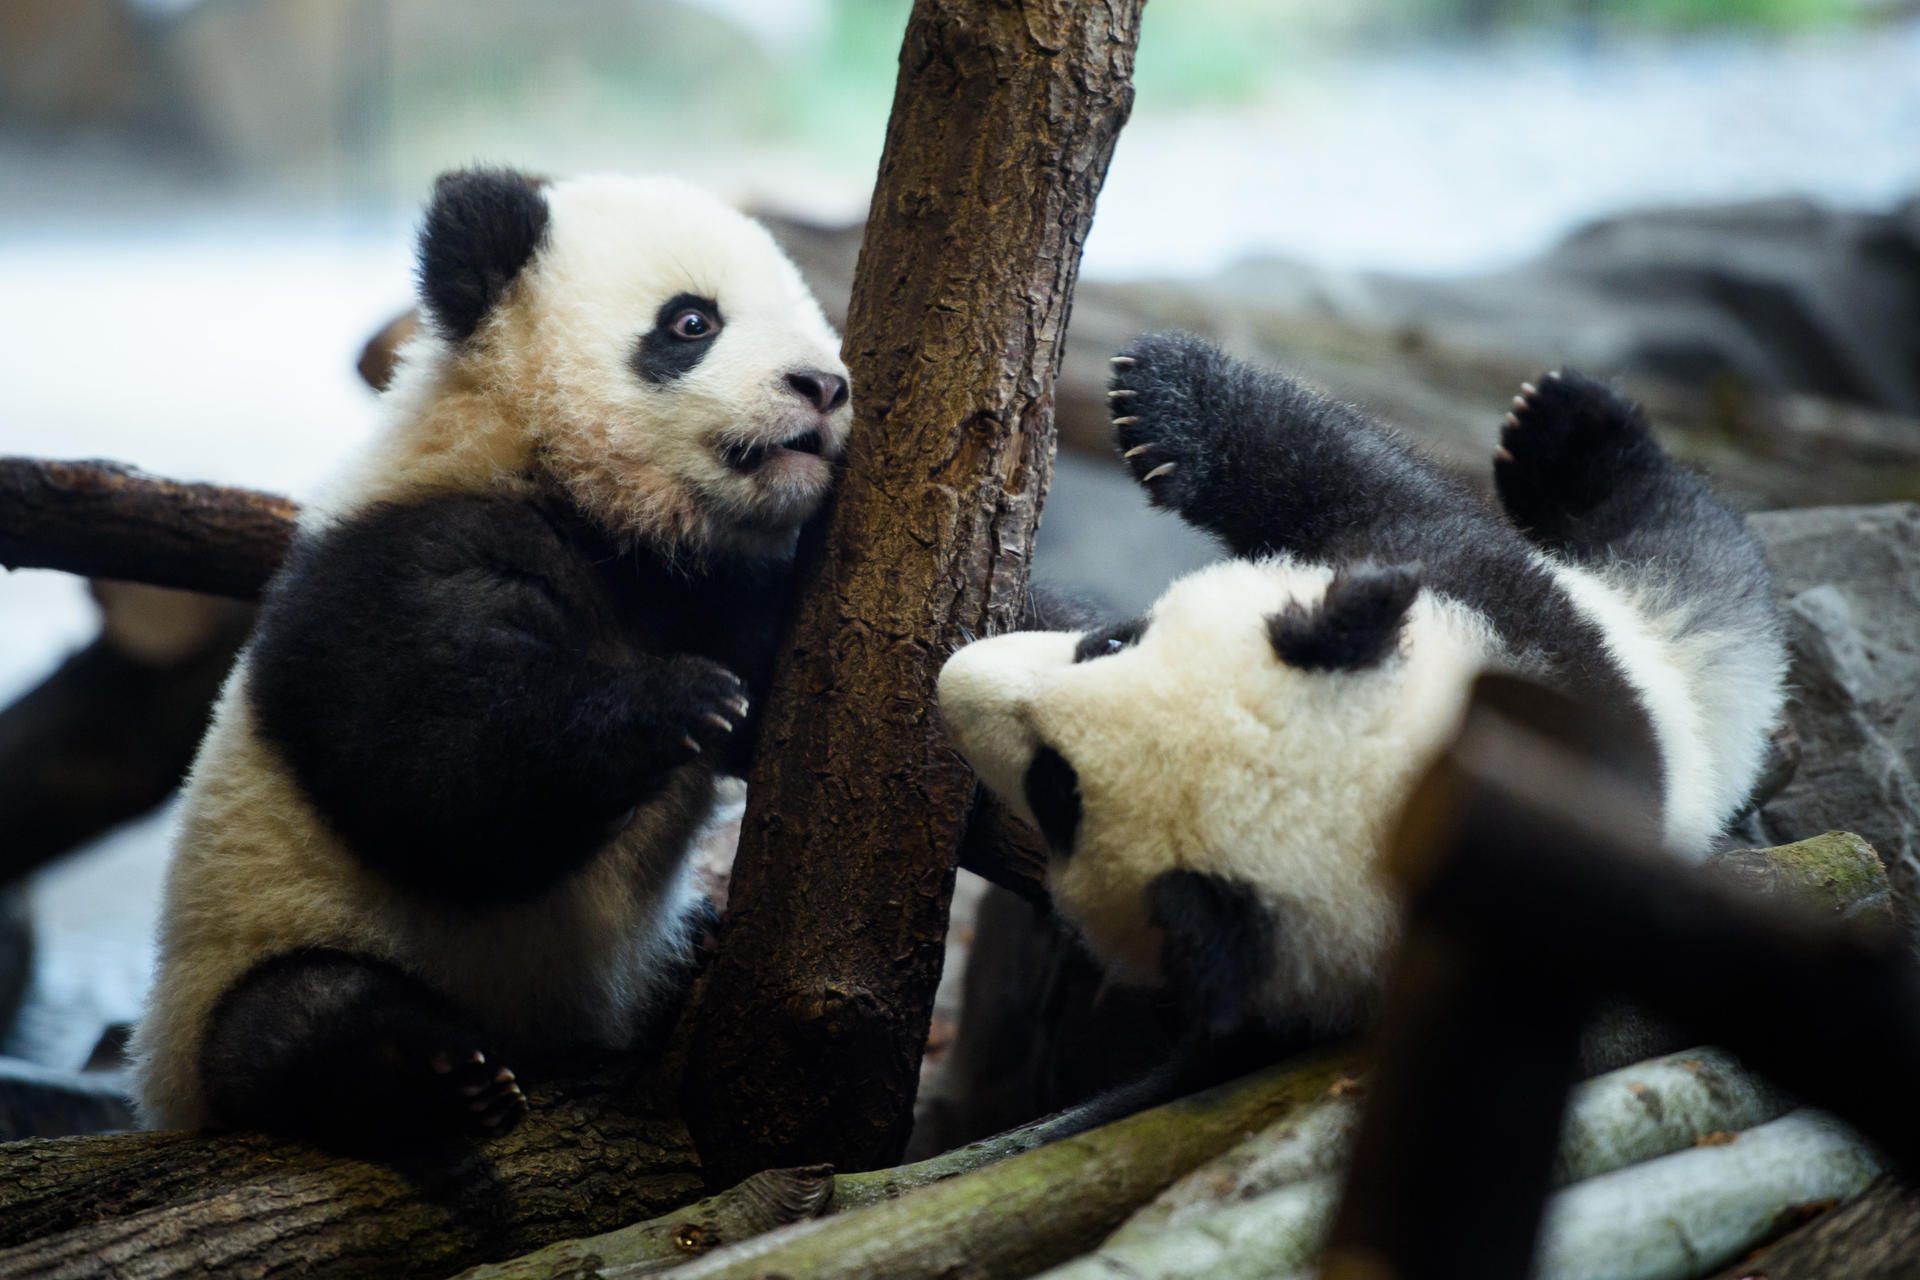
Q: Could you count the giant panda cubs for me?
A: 2